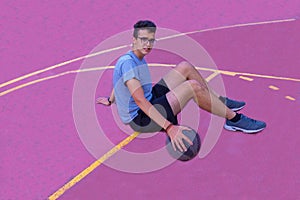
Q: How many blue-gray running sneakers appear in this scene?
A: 2